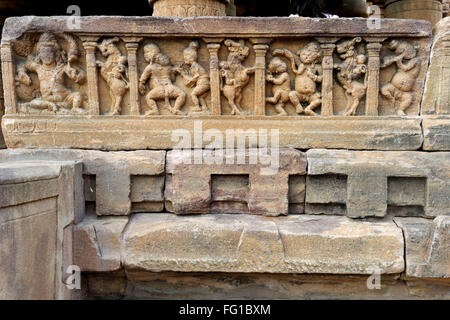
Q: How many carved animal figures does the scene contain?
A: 3